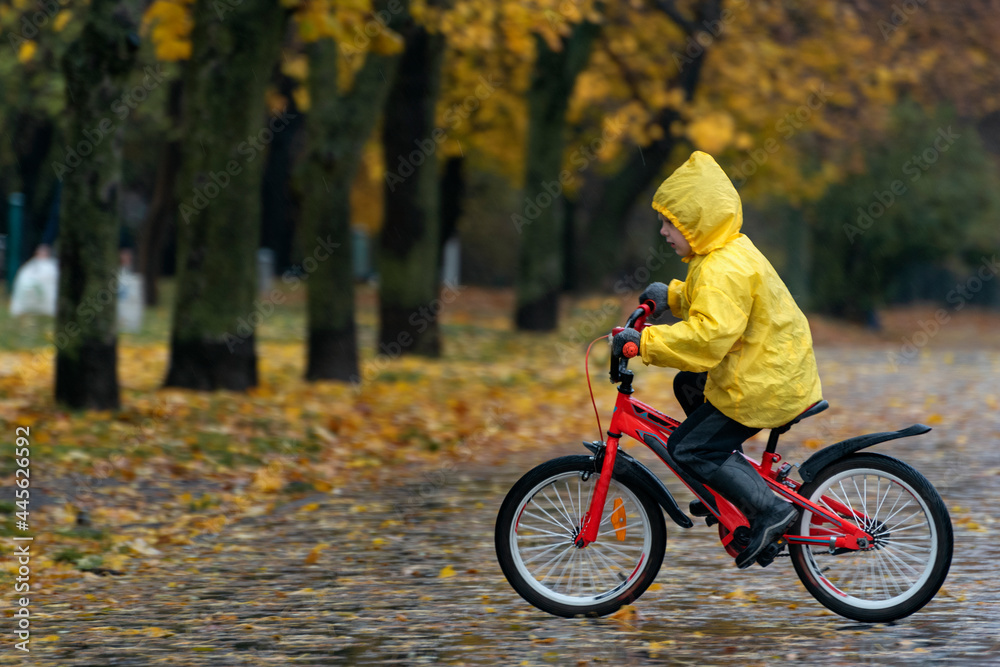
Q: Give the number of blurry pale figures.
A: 2